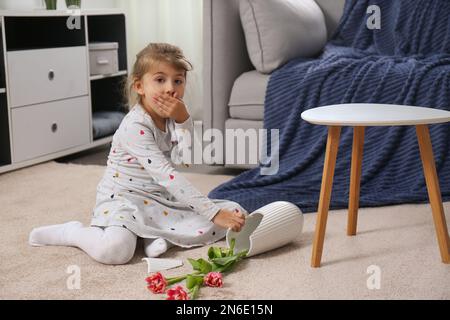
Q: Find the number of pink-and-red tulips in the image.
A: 3